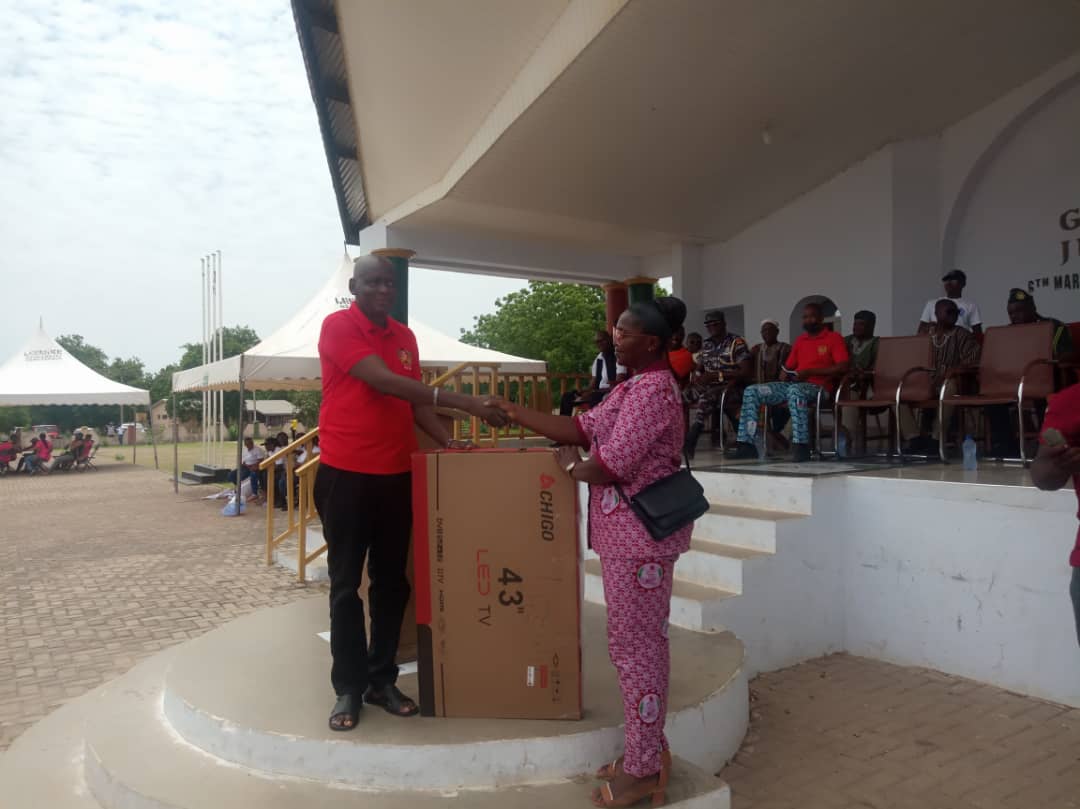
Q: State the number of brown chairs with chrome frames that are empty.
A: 2